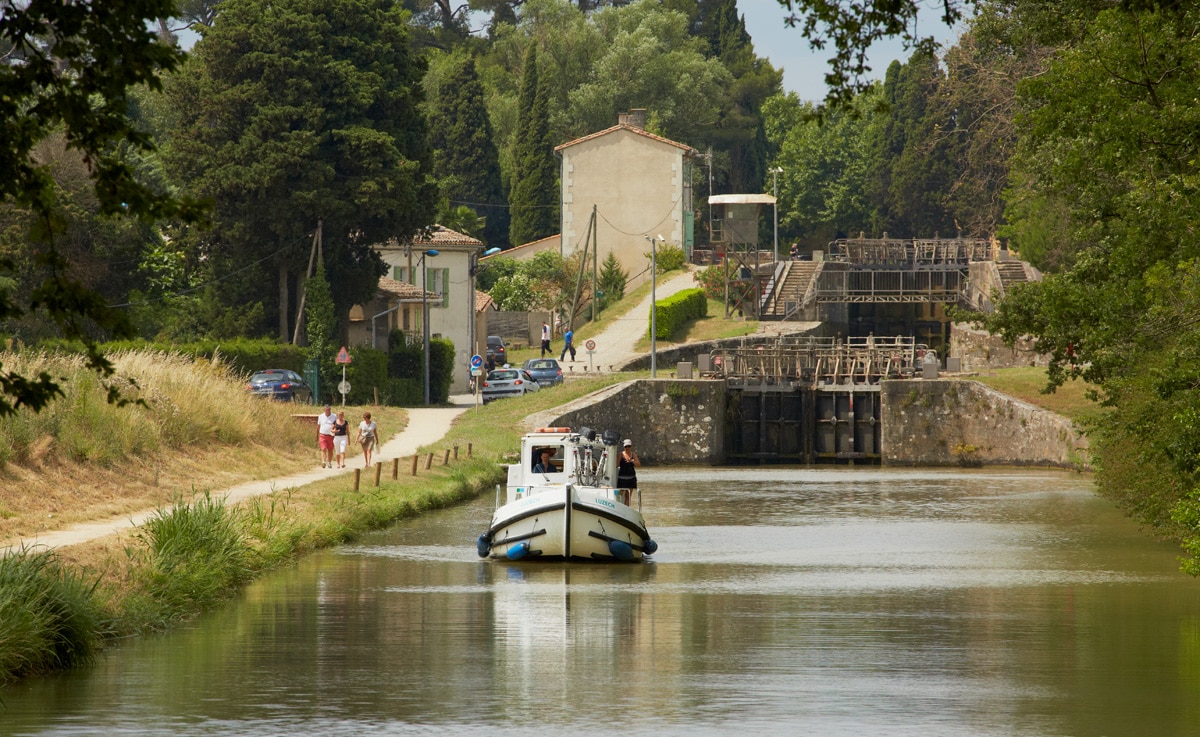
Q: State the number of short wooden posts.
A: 8